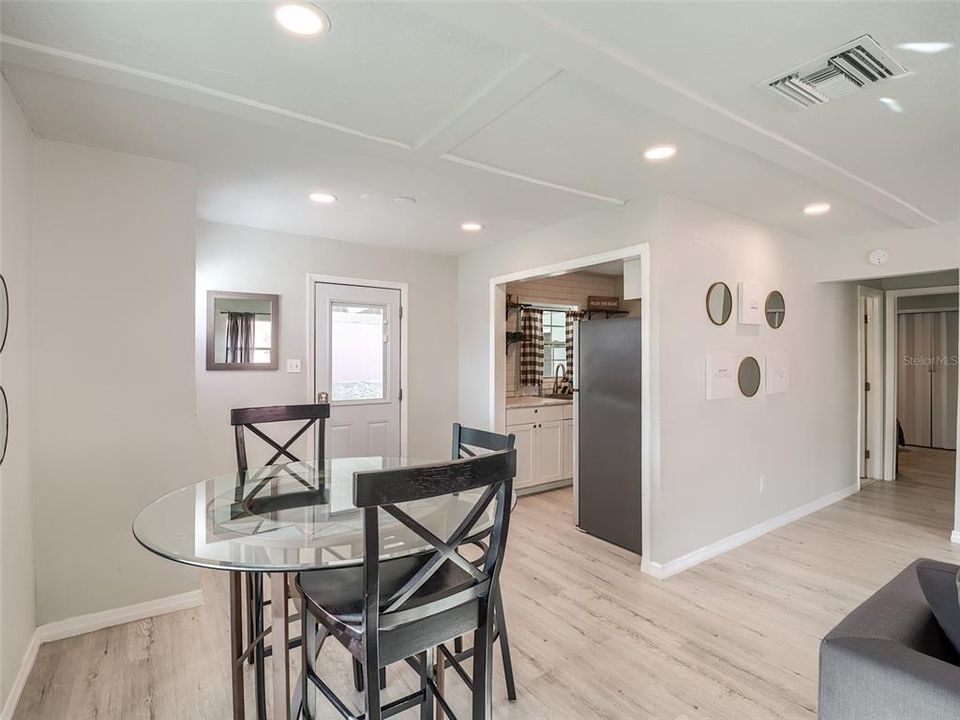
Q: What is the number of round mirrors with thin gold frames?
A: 3